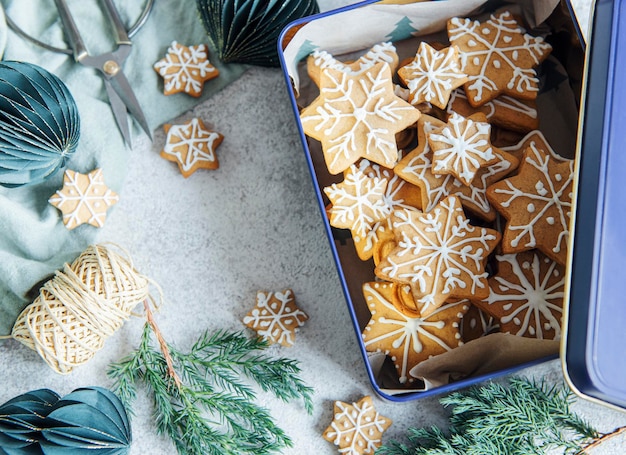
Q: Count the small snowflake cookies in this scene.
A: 8